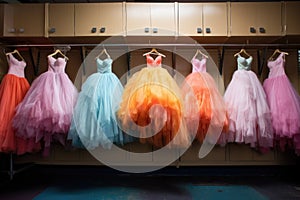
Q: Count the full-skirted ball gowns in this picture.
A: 7